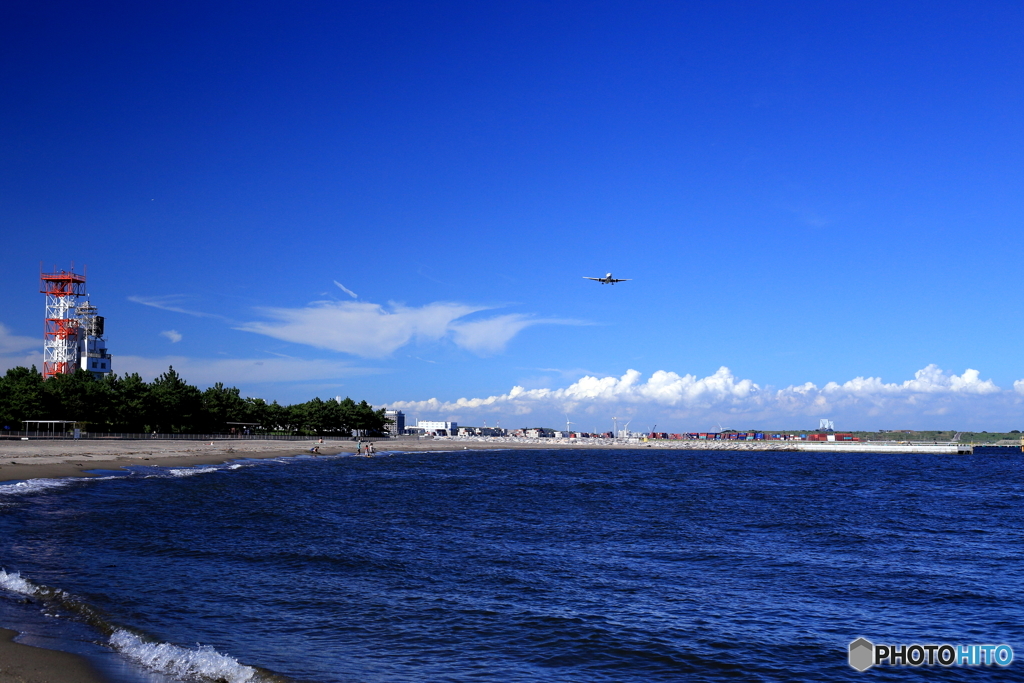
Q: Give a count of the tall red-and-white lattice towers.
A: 1